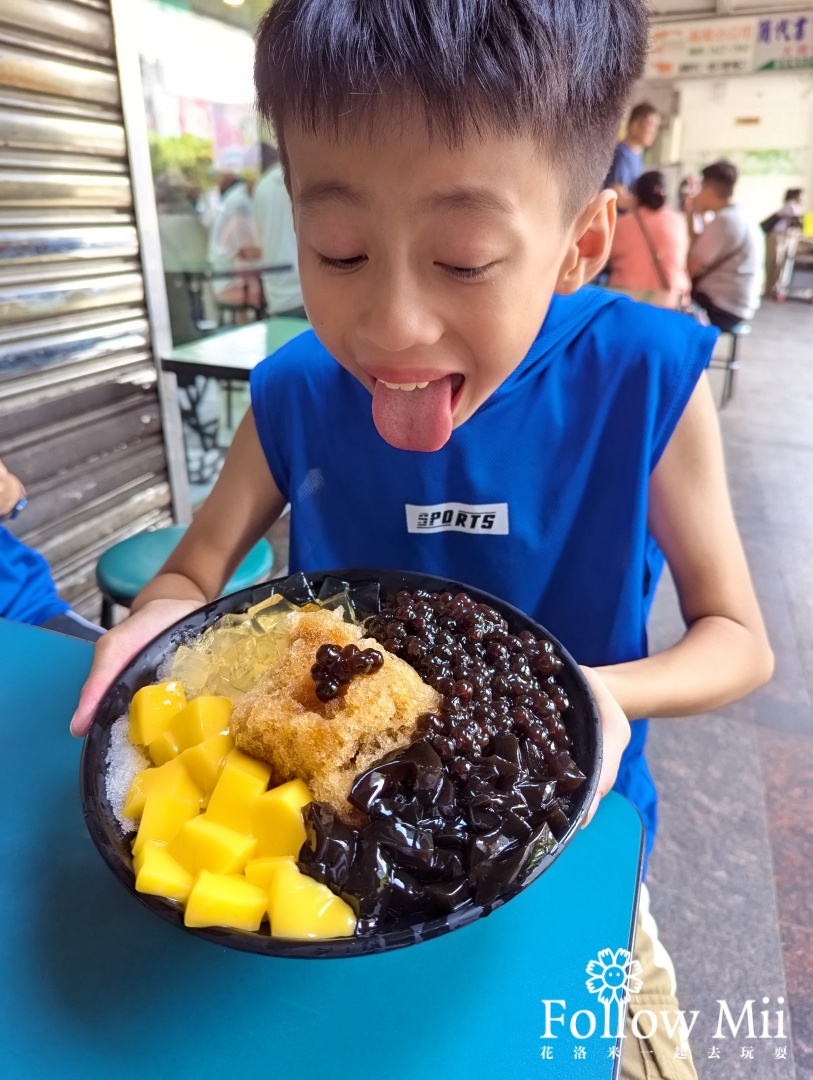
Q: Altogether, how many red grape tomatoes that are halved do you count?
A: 0